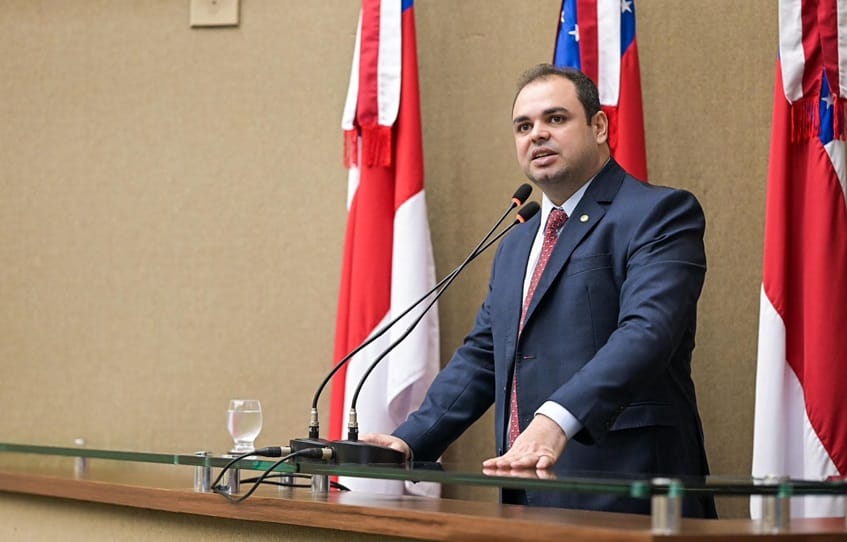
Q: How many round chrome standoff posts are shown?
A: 7